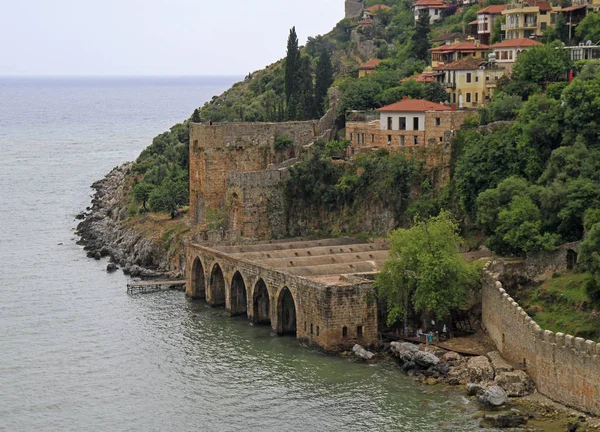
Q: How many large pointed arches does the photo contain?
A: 5